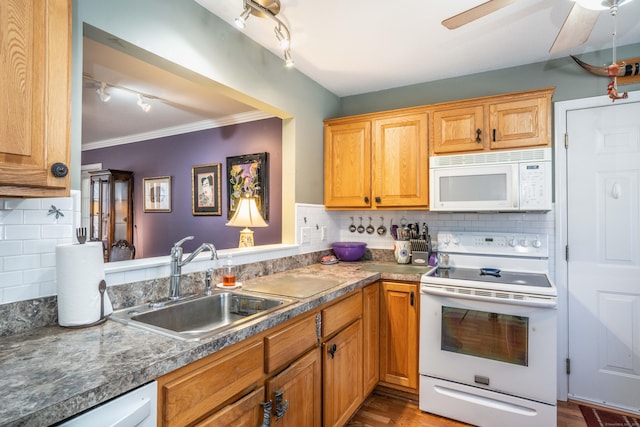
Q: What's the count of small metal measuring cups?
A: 4